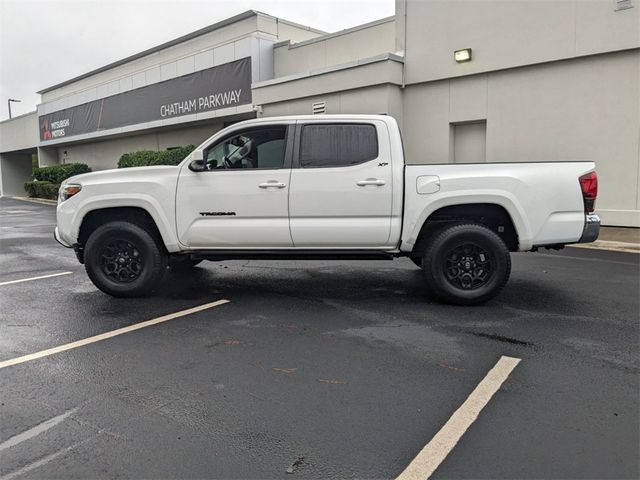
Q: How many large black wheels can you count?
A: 2